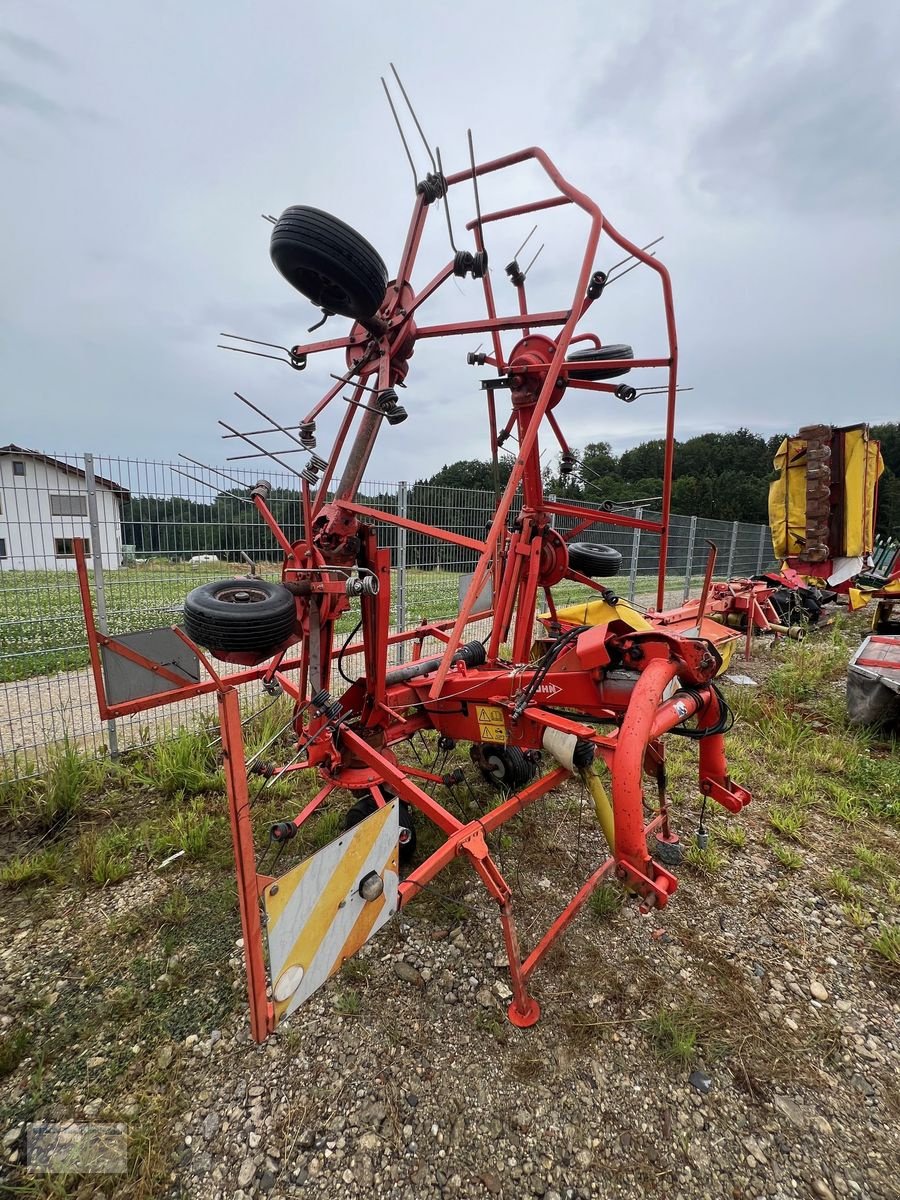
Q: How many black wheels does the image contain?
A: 6